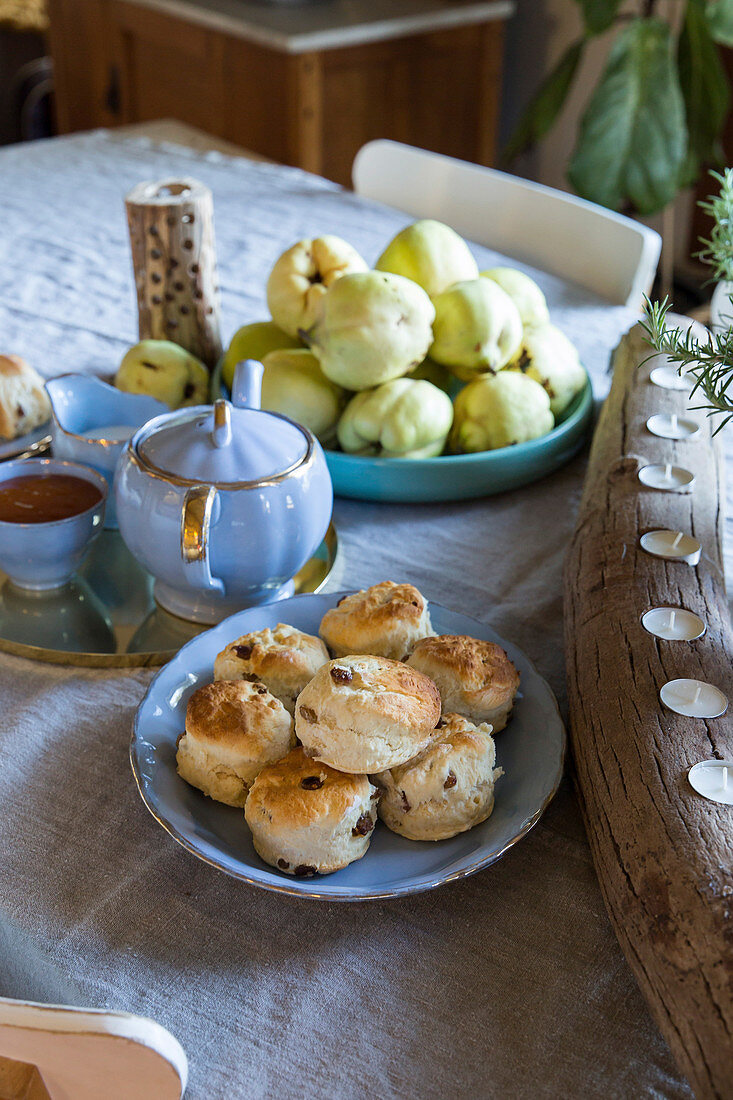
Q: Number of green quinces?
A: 12